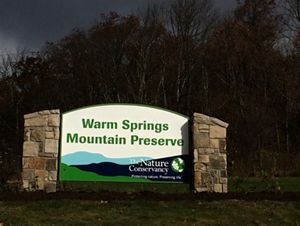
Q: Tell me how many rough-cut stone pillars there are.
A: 2